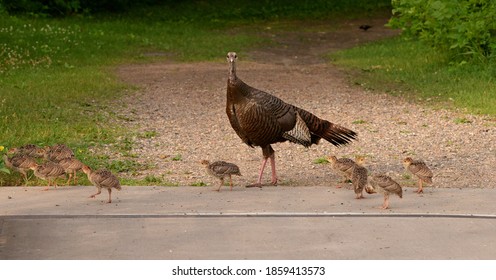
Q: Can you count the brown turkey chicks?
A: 11